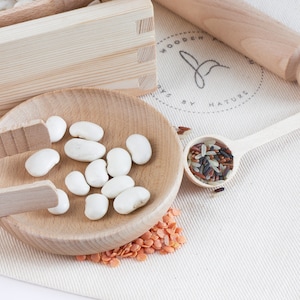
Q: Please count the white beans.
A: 12